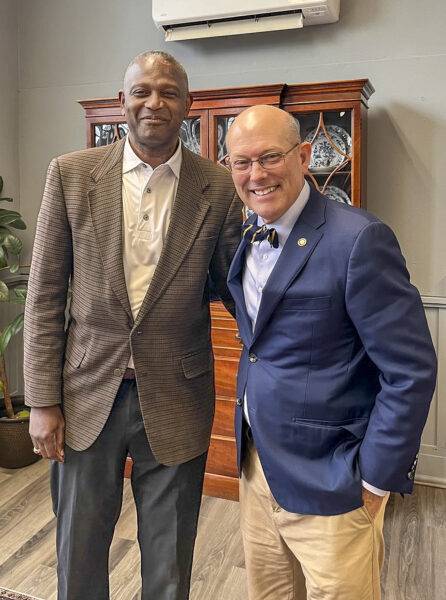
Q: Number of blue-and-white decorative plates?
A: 2